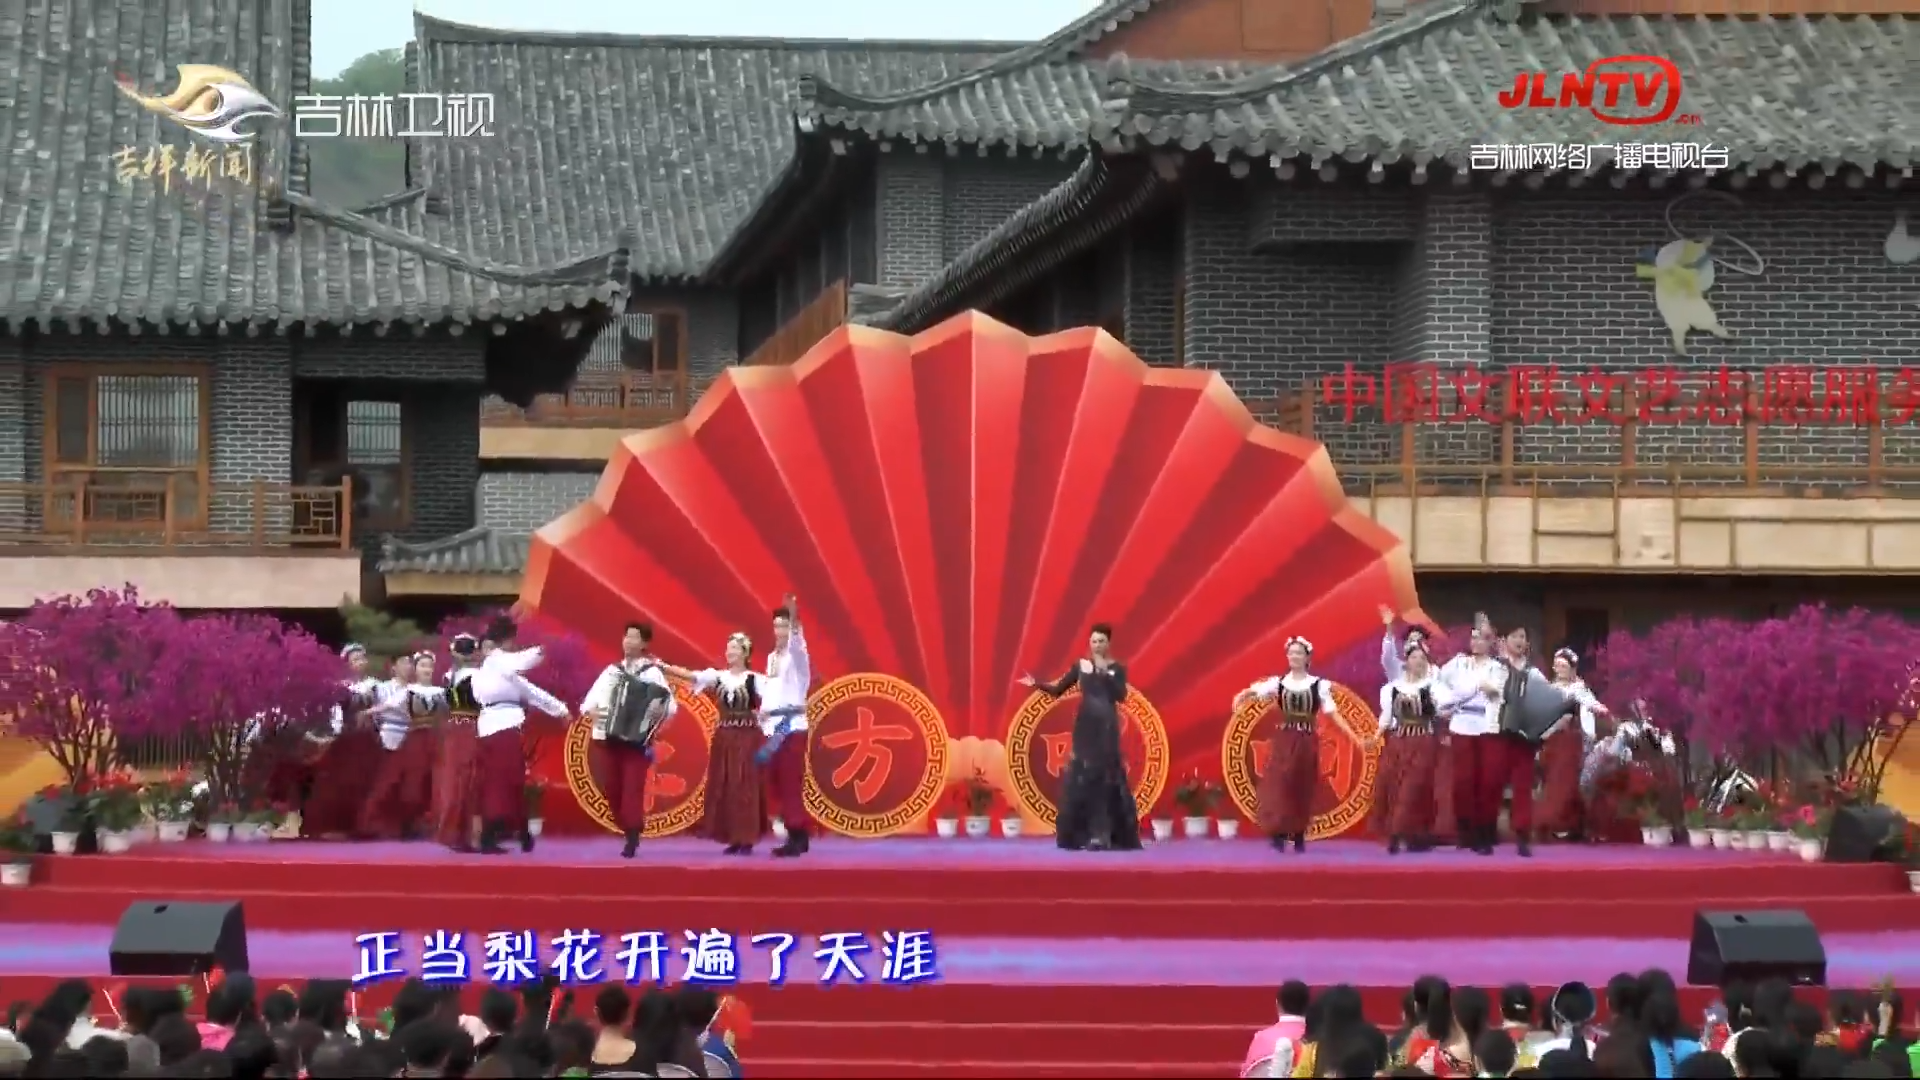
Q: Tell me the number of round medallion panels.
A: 4